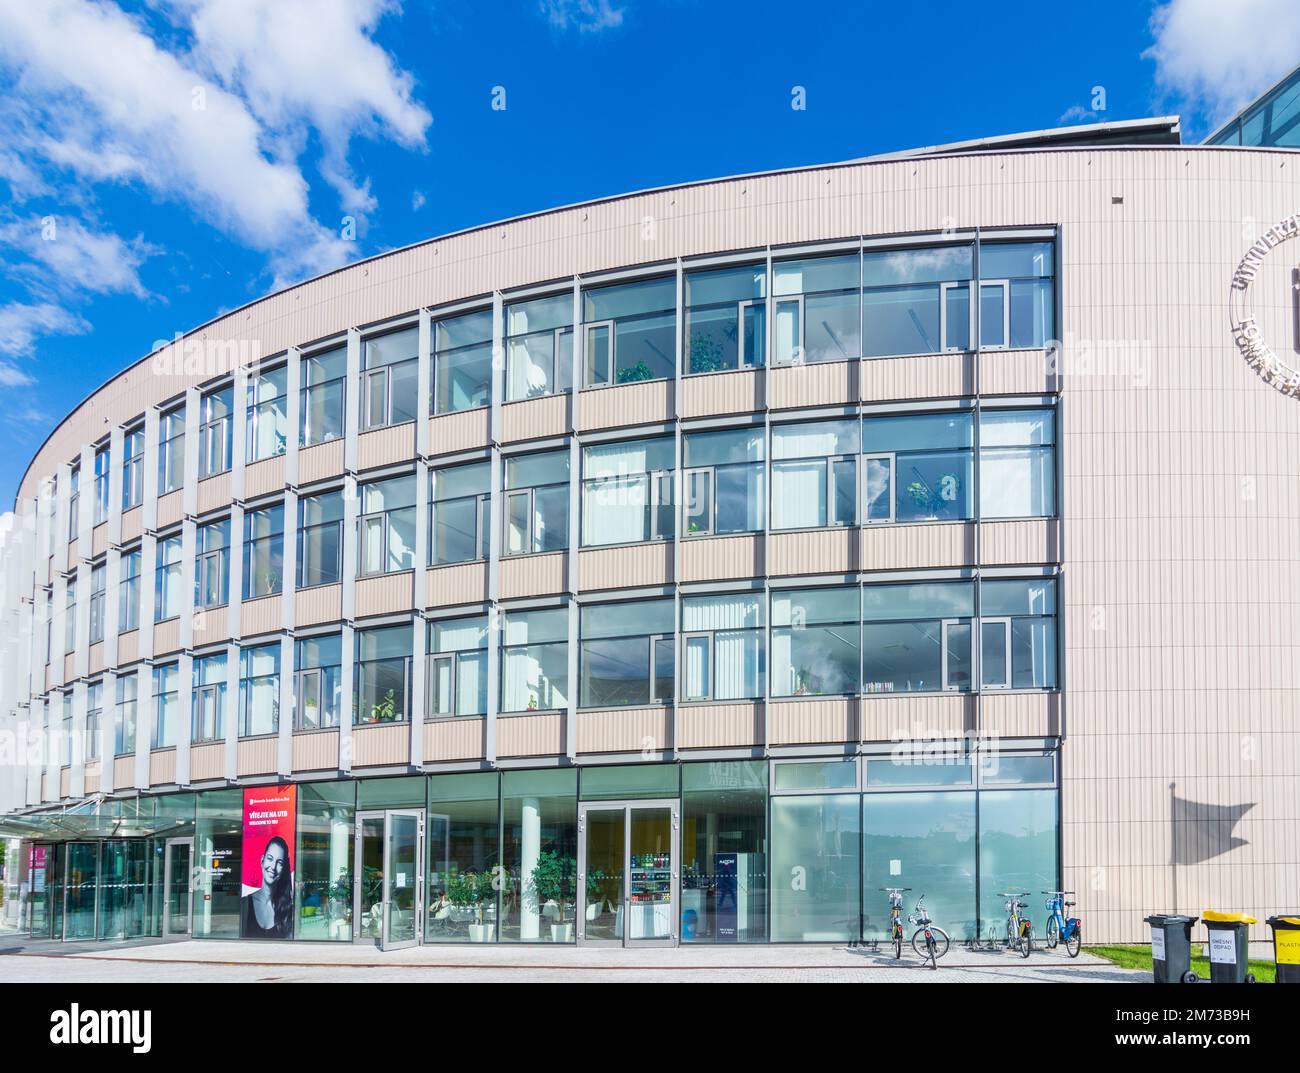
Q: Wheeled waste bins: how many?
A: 3